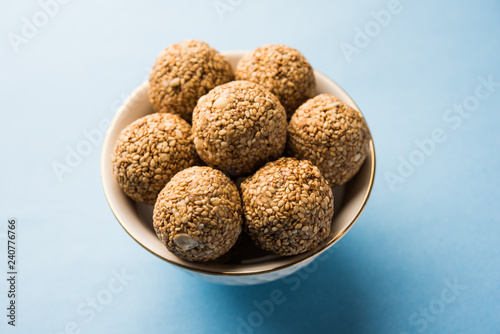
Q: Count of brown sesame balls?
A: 7